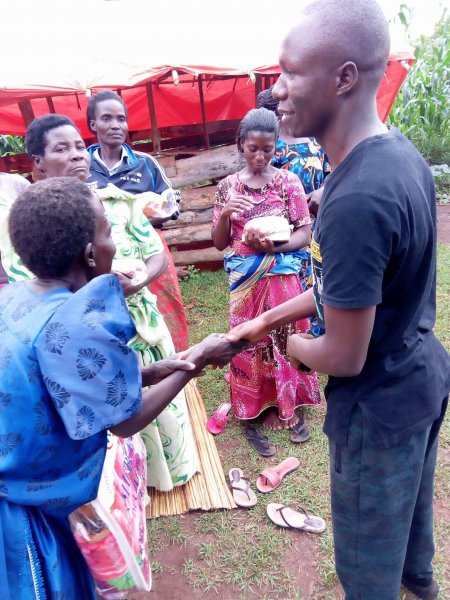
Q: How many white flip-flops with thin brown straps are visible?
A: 2